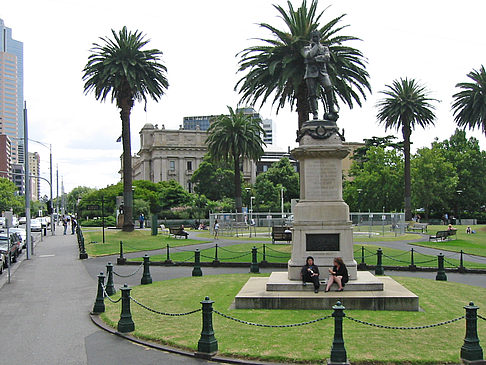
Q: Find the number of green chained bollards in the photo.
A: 11